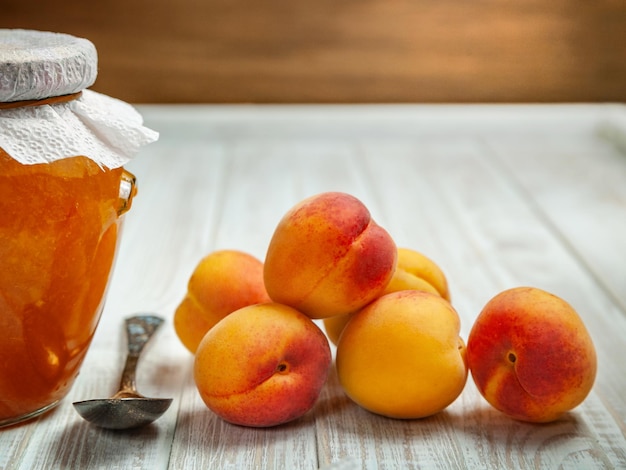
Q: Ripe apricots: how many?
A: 6